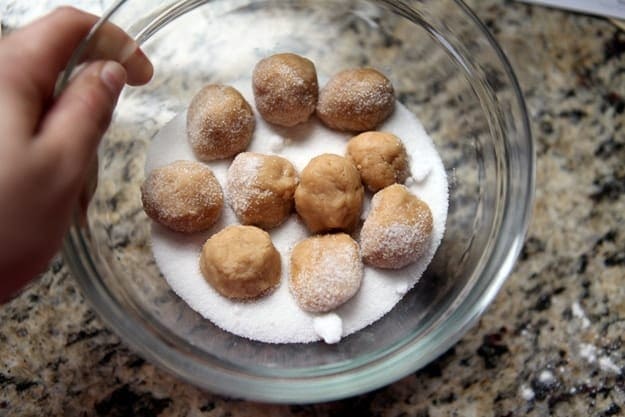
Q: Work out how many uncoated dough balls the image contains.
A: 3